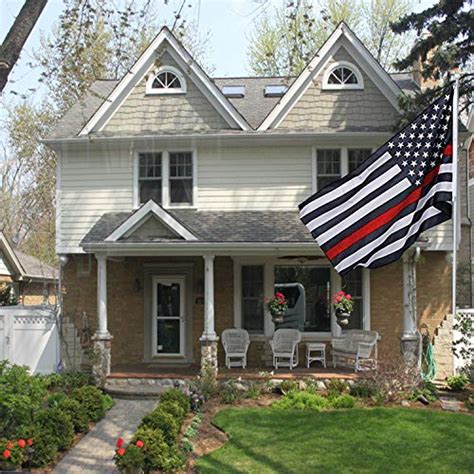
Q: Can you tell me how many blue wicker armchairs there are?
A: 0